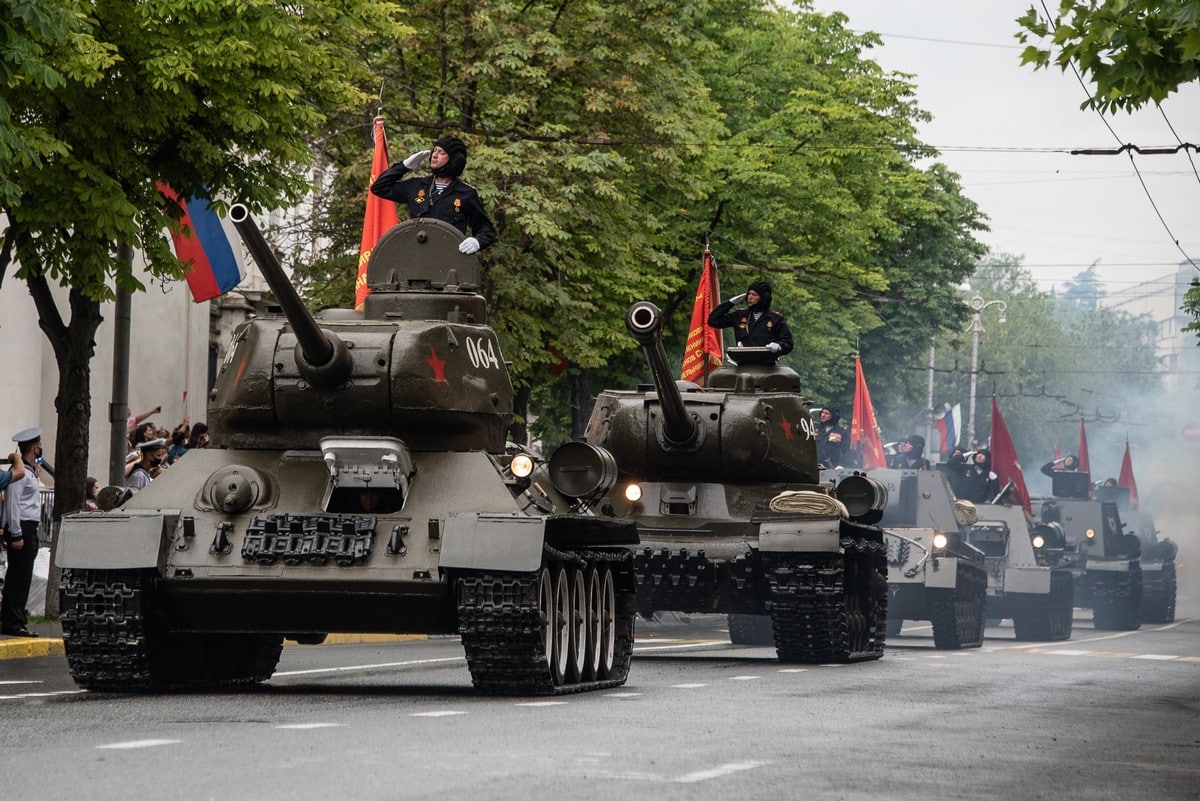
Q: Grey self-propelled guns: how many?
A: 4